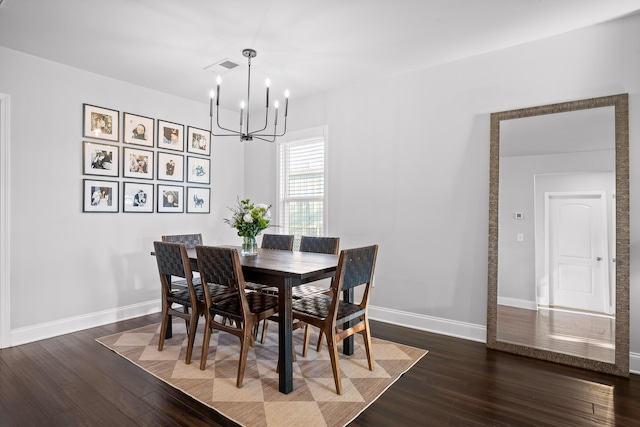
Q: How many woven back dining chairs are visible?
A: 6